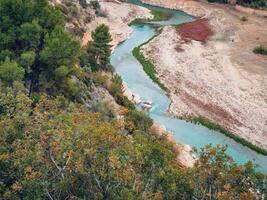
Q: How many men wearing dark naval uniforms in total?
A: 0